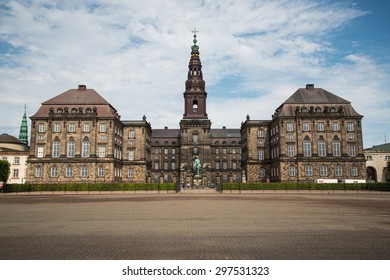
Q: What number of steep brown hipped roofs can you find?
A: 2